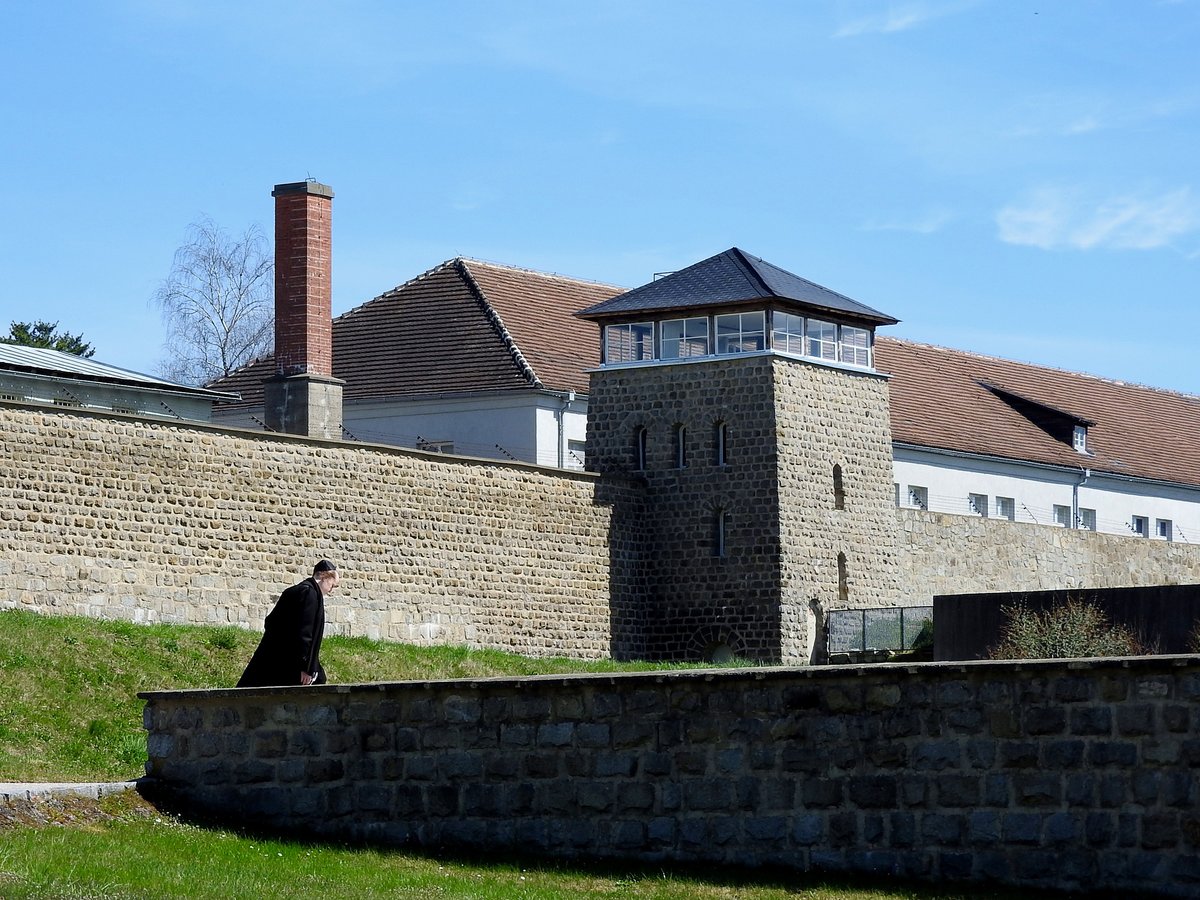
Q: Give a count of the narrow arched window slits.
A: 6